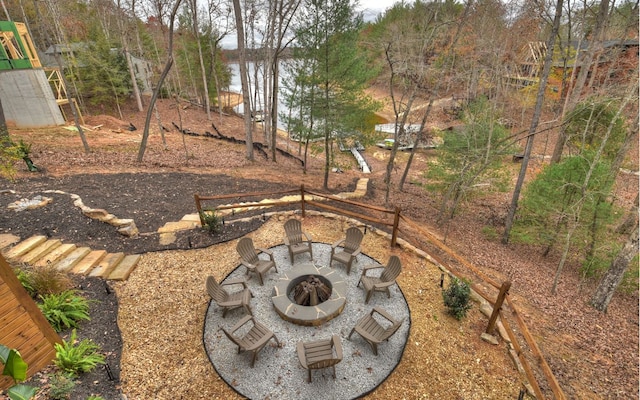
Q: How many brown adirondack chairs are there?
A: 8